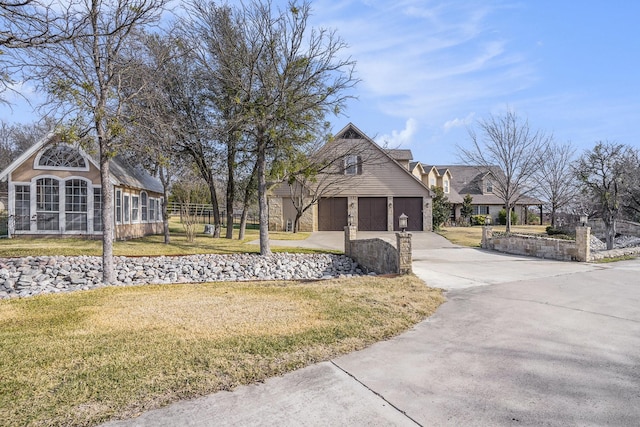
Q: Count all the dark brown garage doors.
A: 3